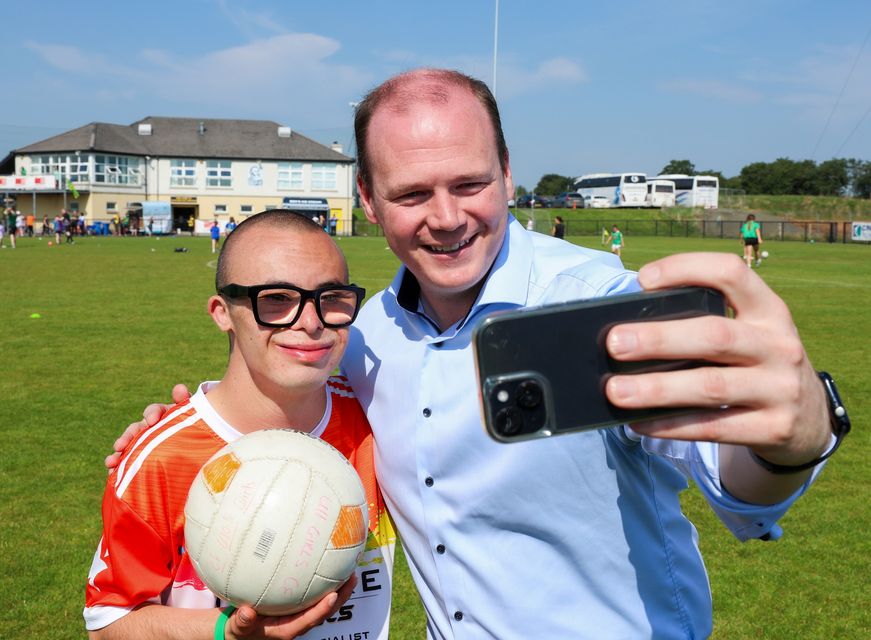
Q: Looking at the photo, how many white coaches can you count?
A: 3